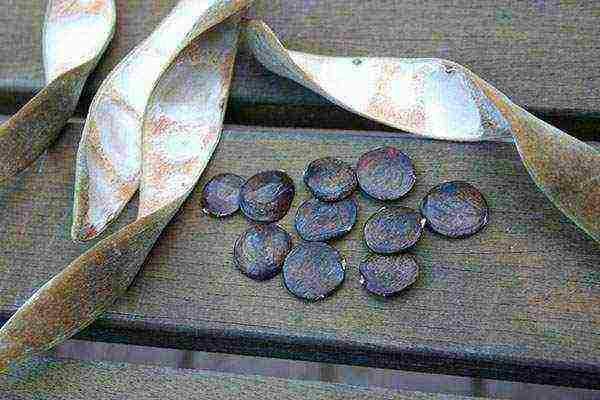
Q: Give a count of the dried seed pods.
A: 4